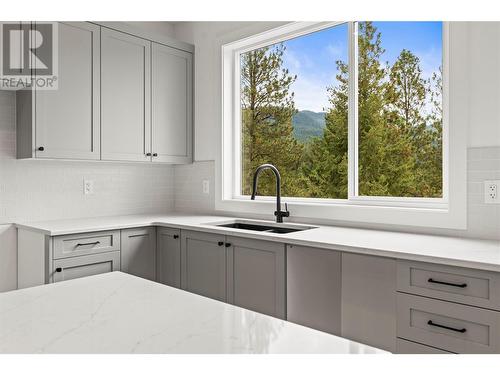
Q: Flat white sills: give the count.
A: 1